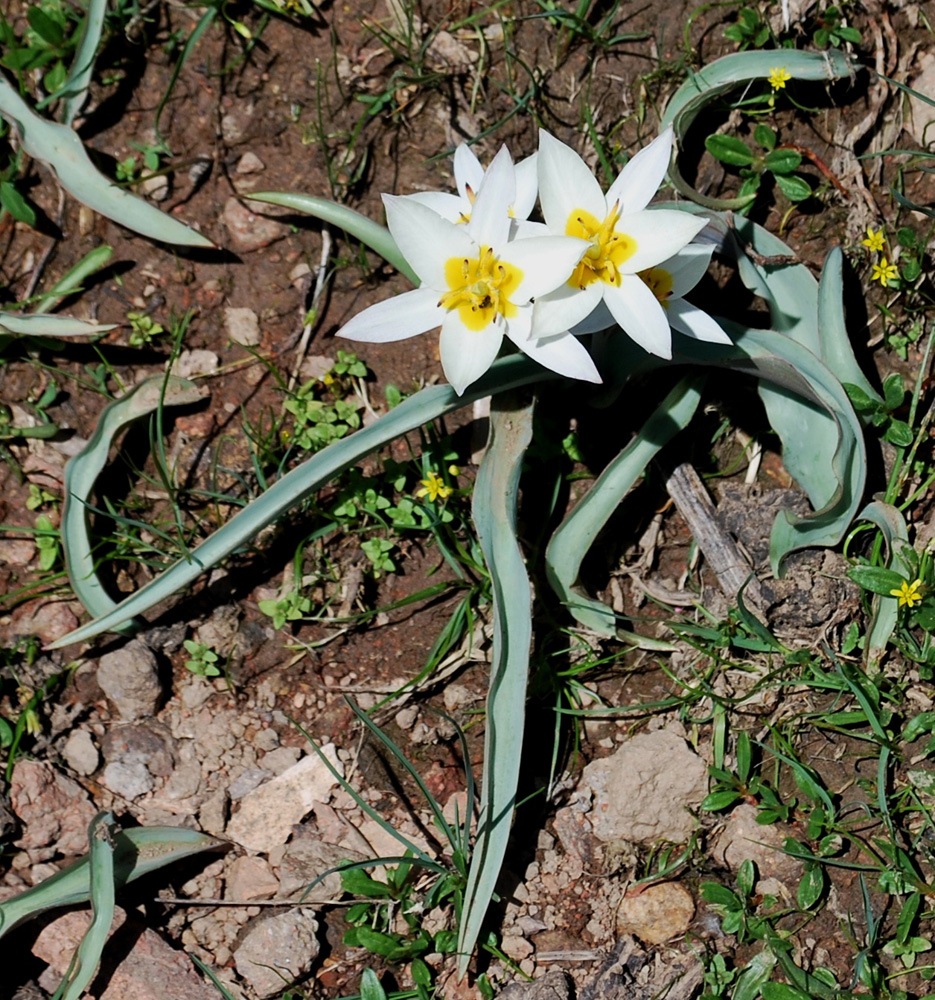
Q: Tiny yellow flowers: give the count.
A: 5